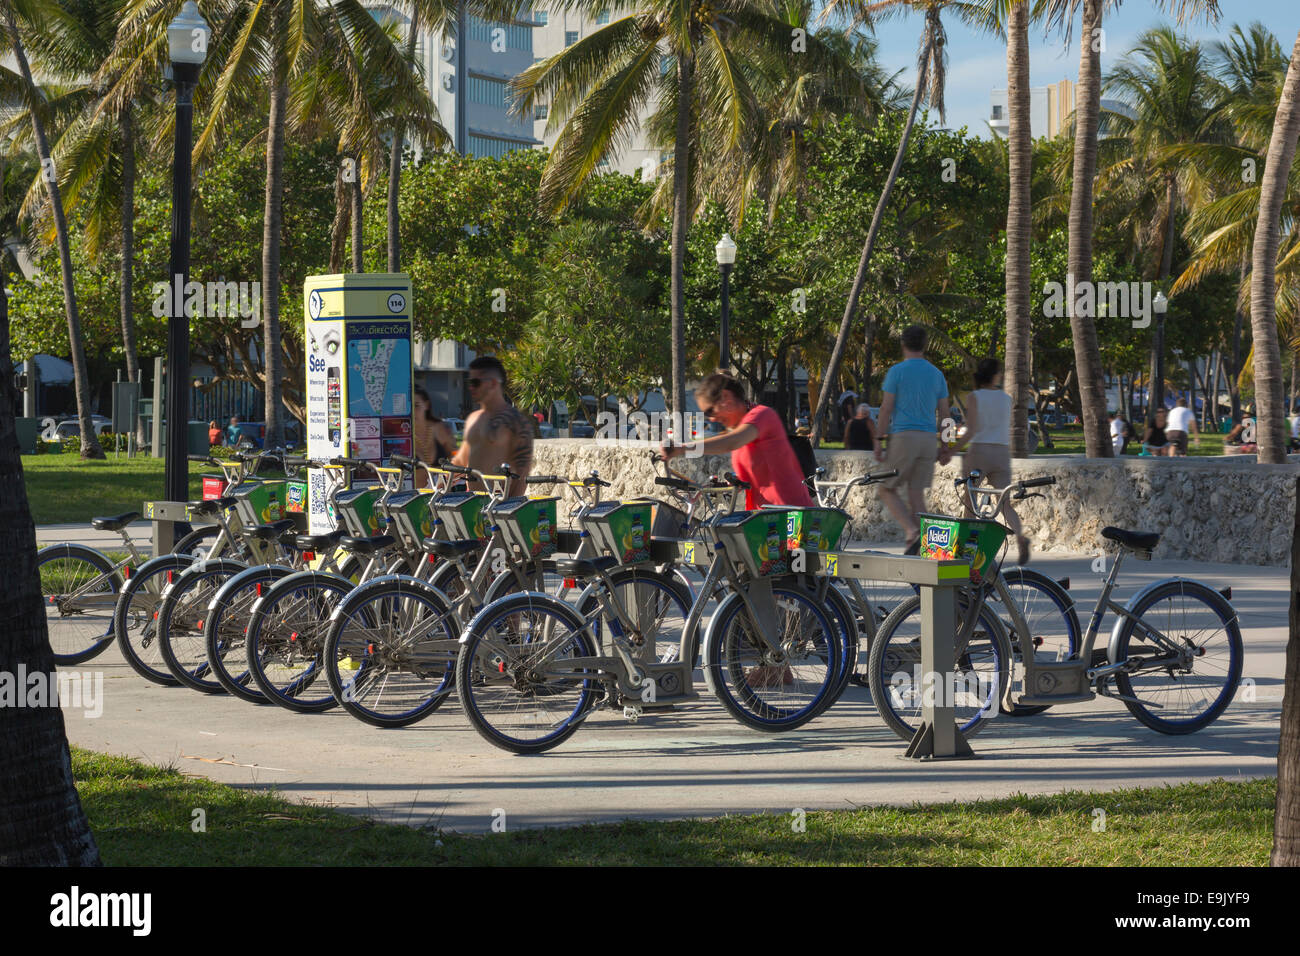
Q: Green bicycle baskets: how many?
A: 10